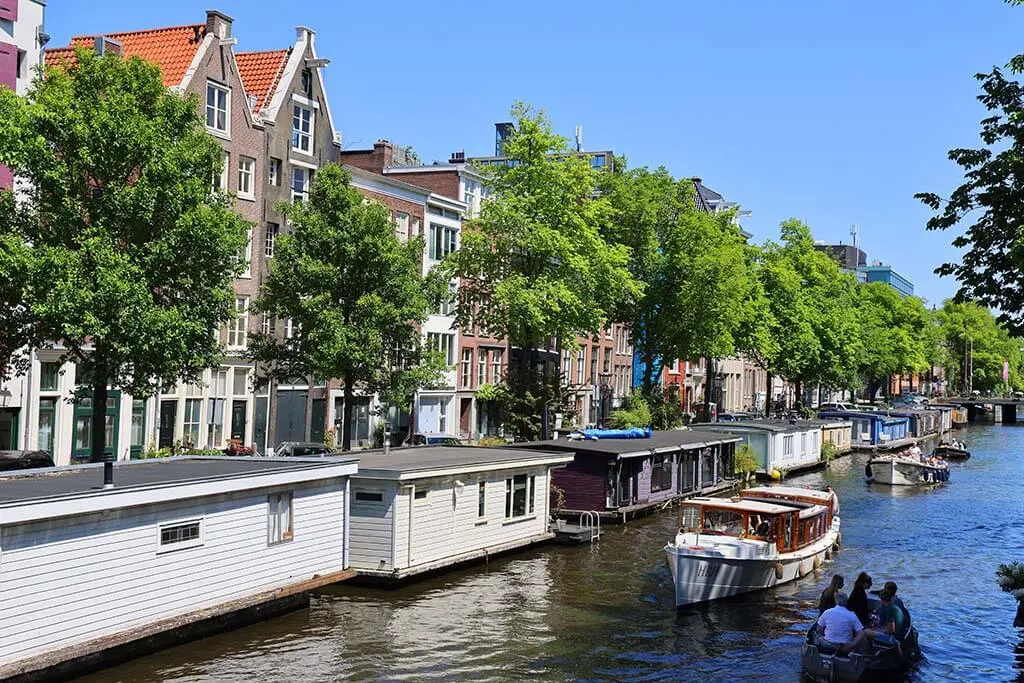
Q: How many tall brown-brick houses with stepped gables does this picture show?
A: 2